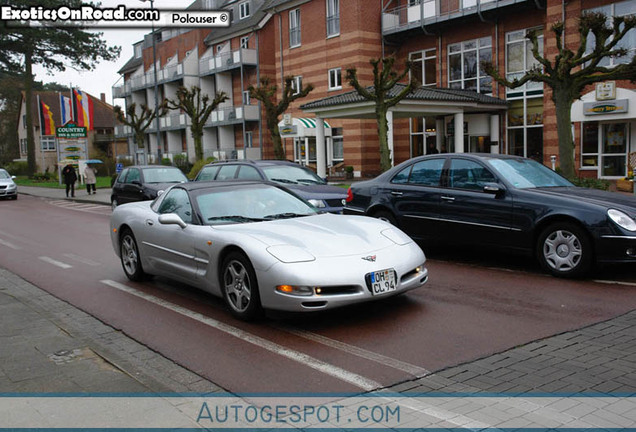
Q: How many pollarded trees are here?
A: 5